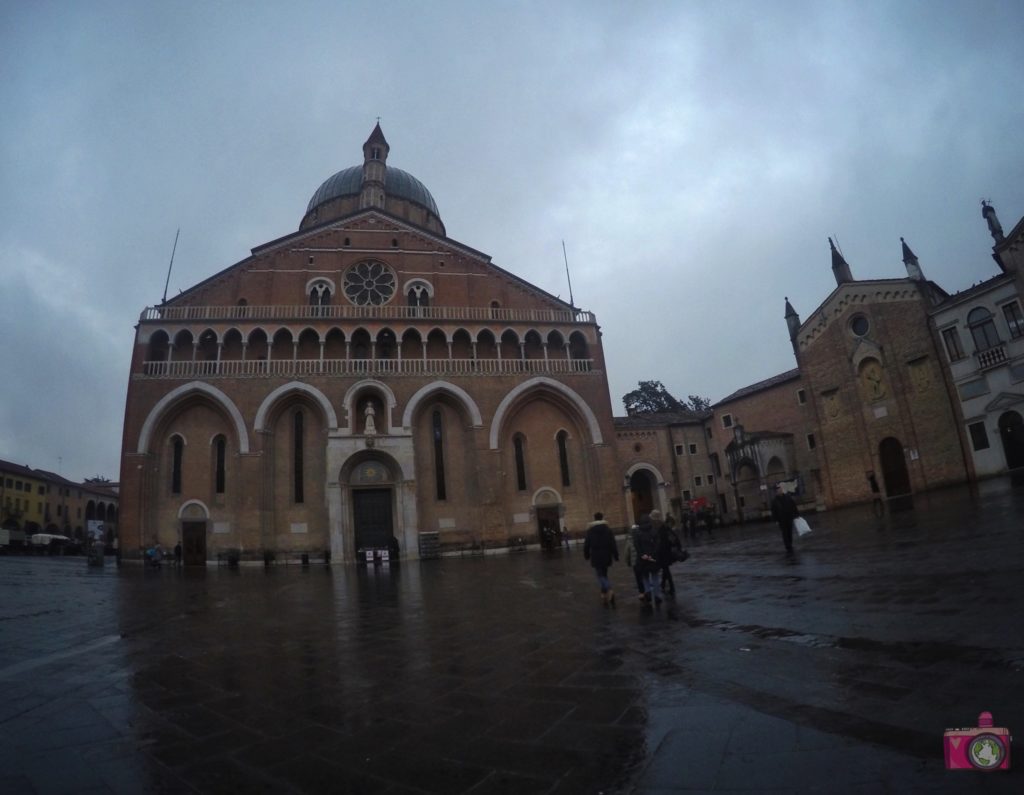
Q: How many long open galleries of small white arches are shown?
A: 1